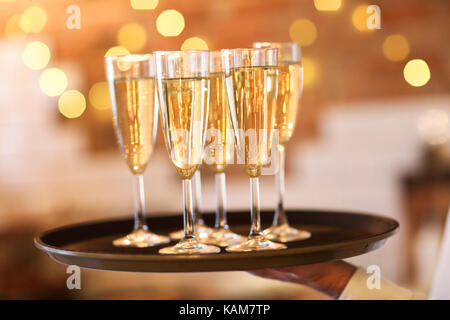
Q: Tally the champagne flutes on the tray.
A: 6